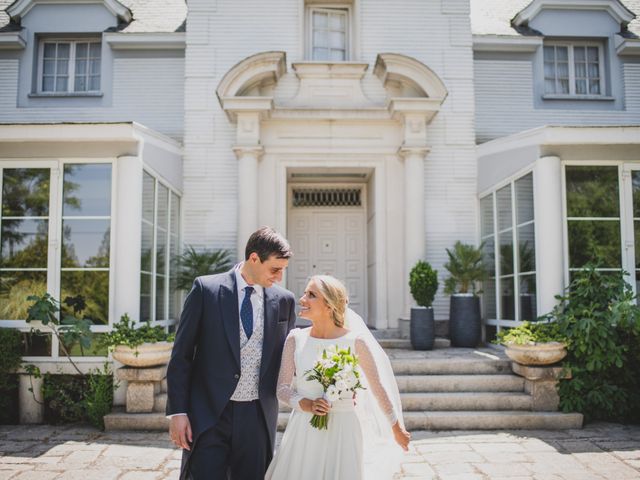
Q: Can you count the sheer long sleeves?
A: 2